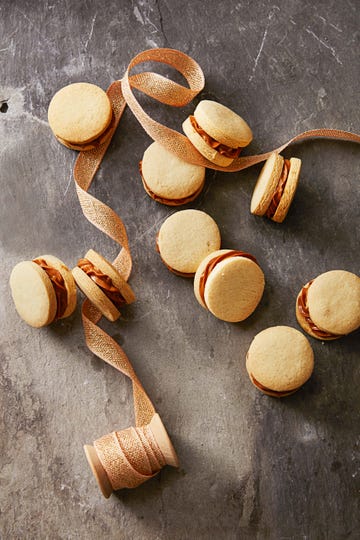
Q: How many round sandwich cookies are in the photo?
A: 10